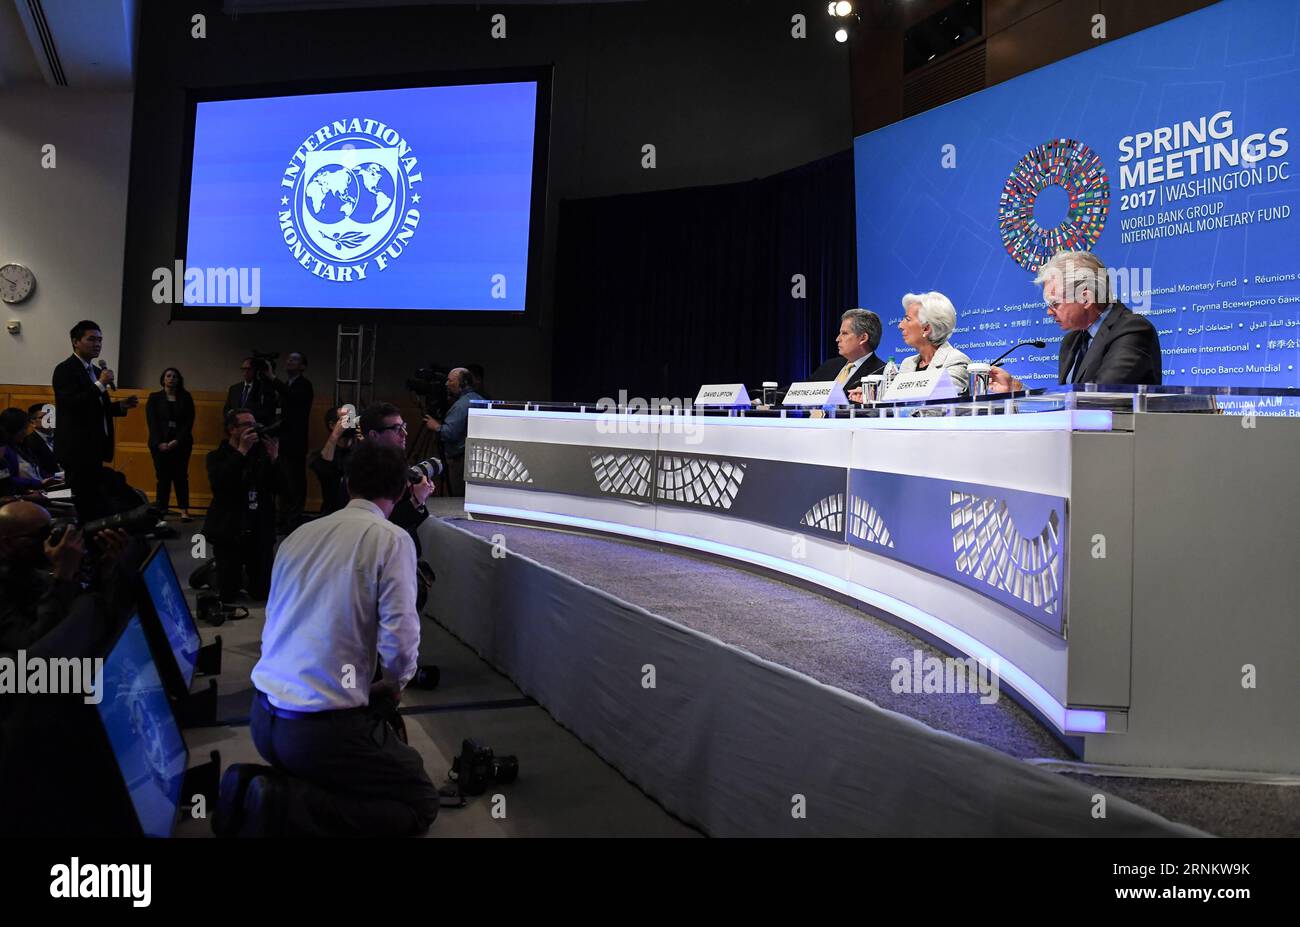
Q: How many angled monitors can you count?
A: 2